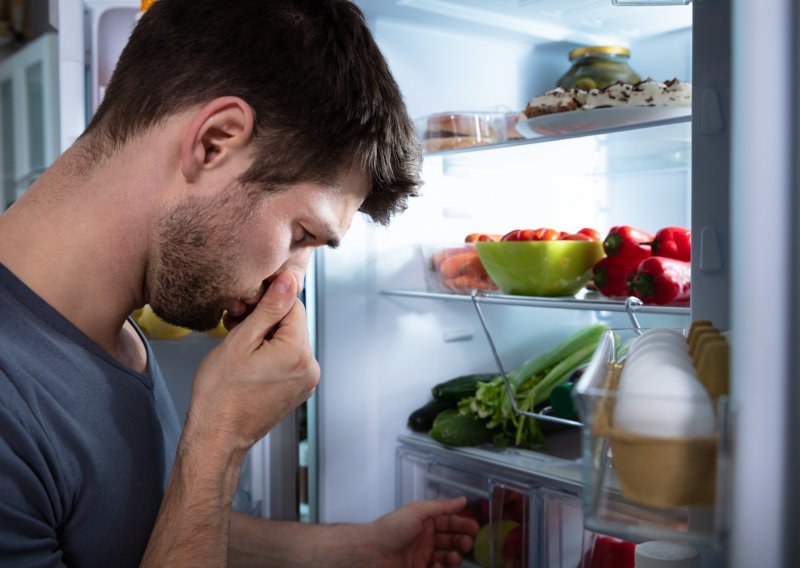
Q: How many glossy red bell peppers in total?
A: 4